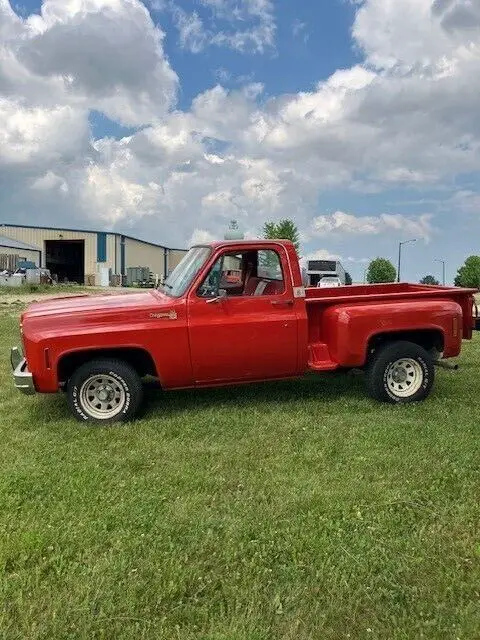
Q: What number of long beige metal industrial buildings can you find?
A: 1